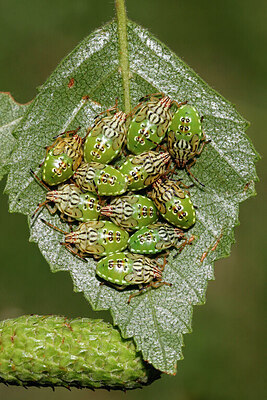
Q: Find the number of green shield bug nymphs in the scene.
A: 12